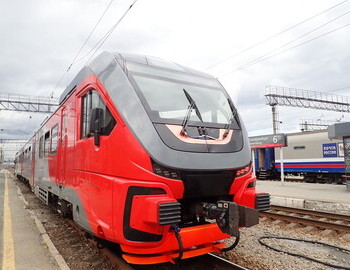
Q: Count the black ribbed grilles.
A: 2